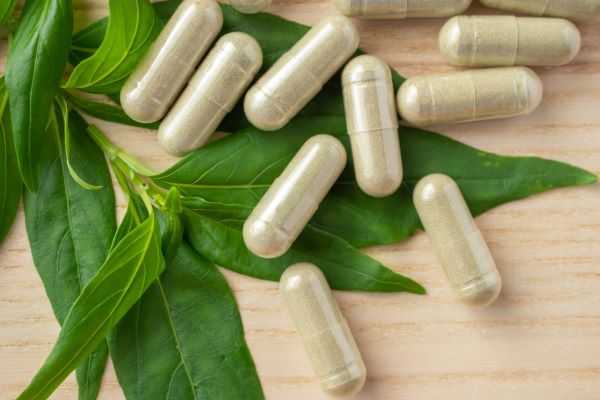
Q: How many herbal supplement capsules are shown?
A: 12